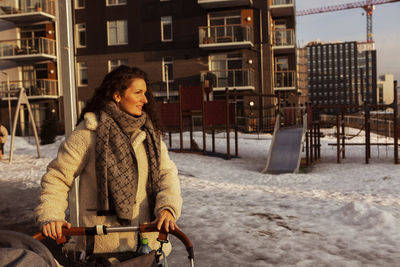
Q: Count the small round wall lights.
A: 6